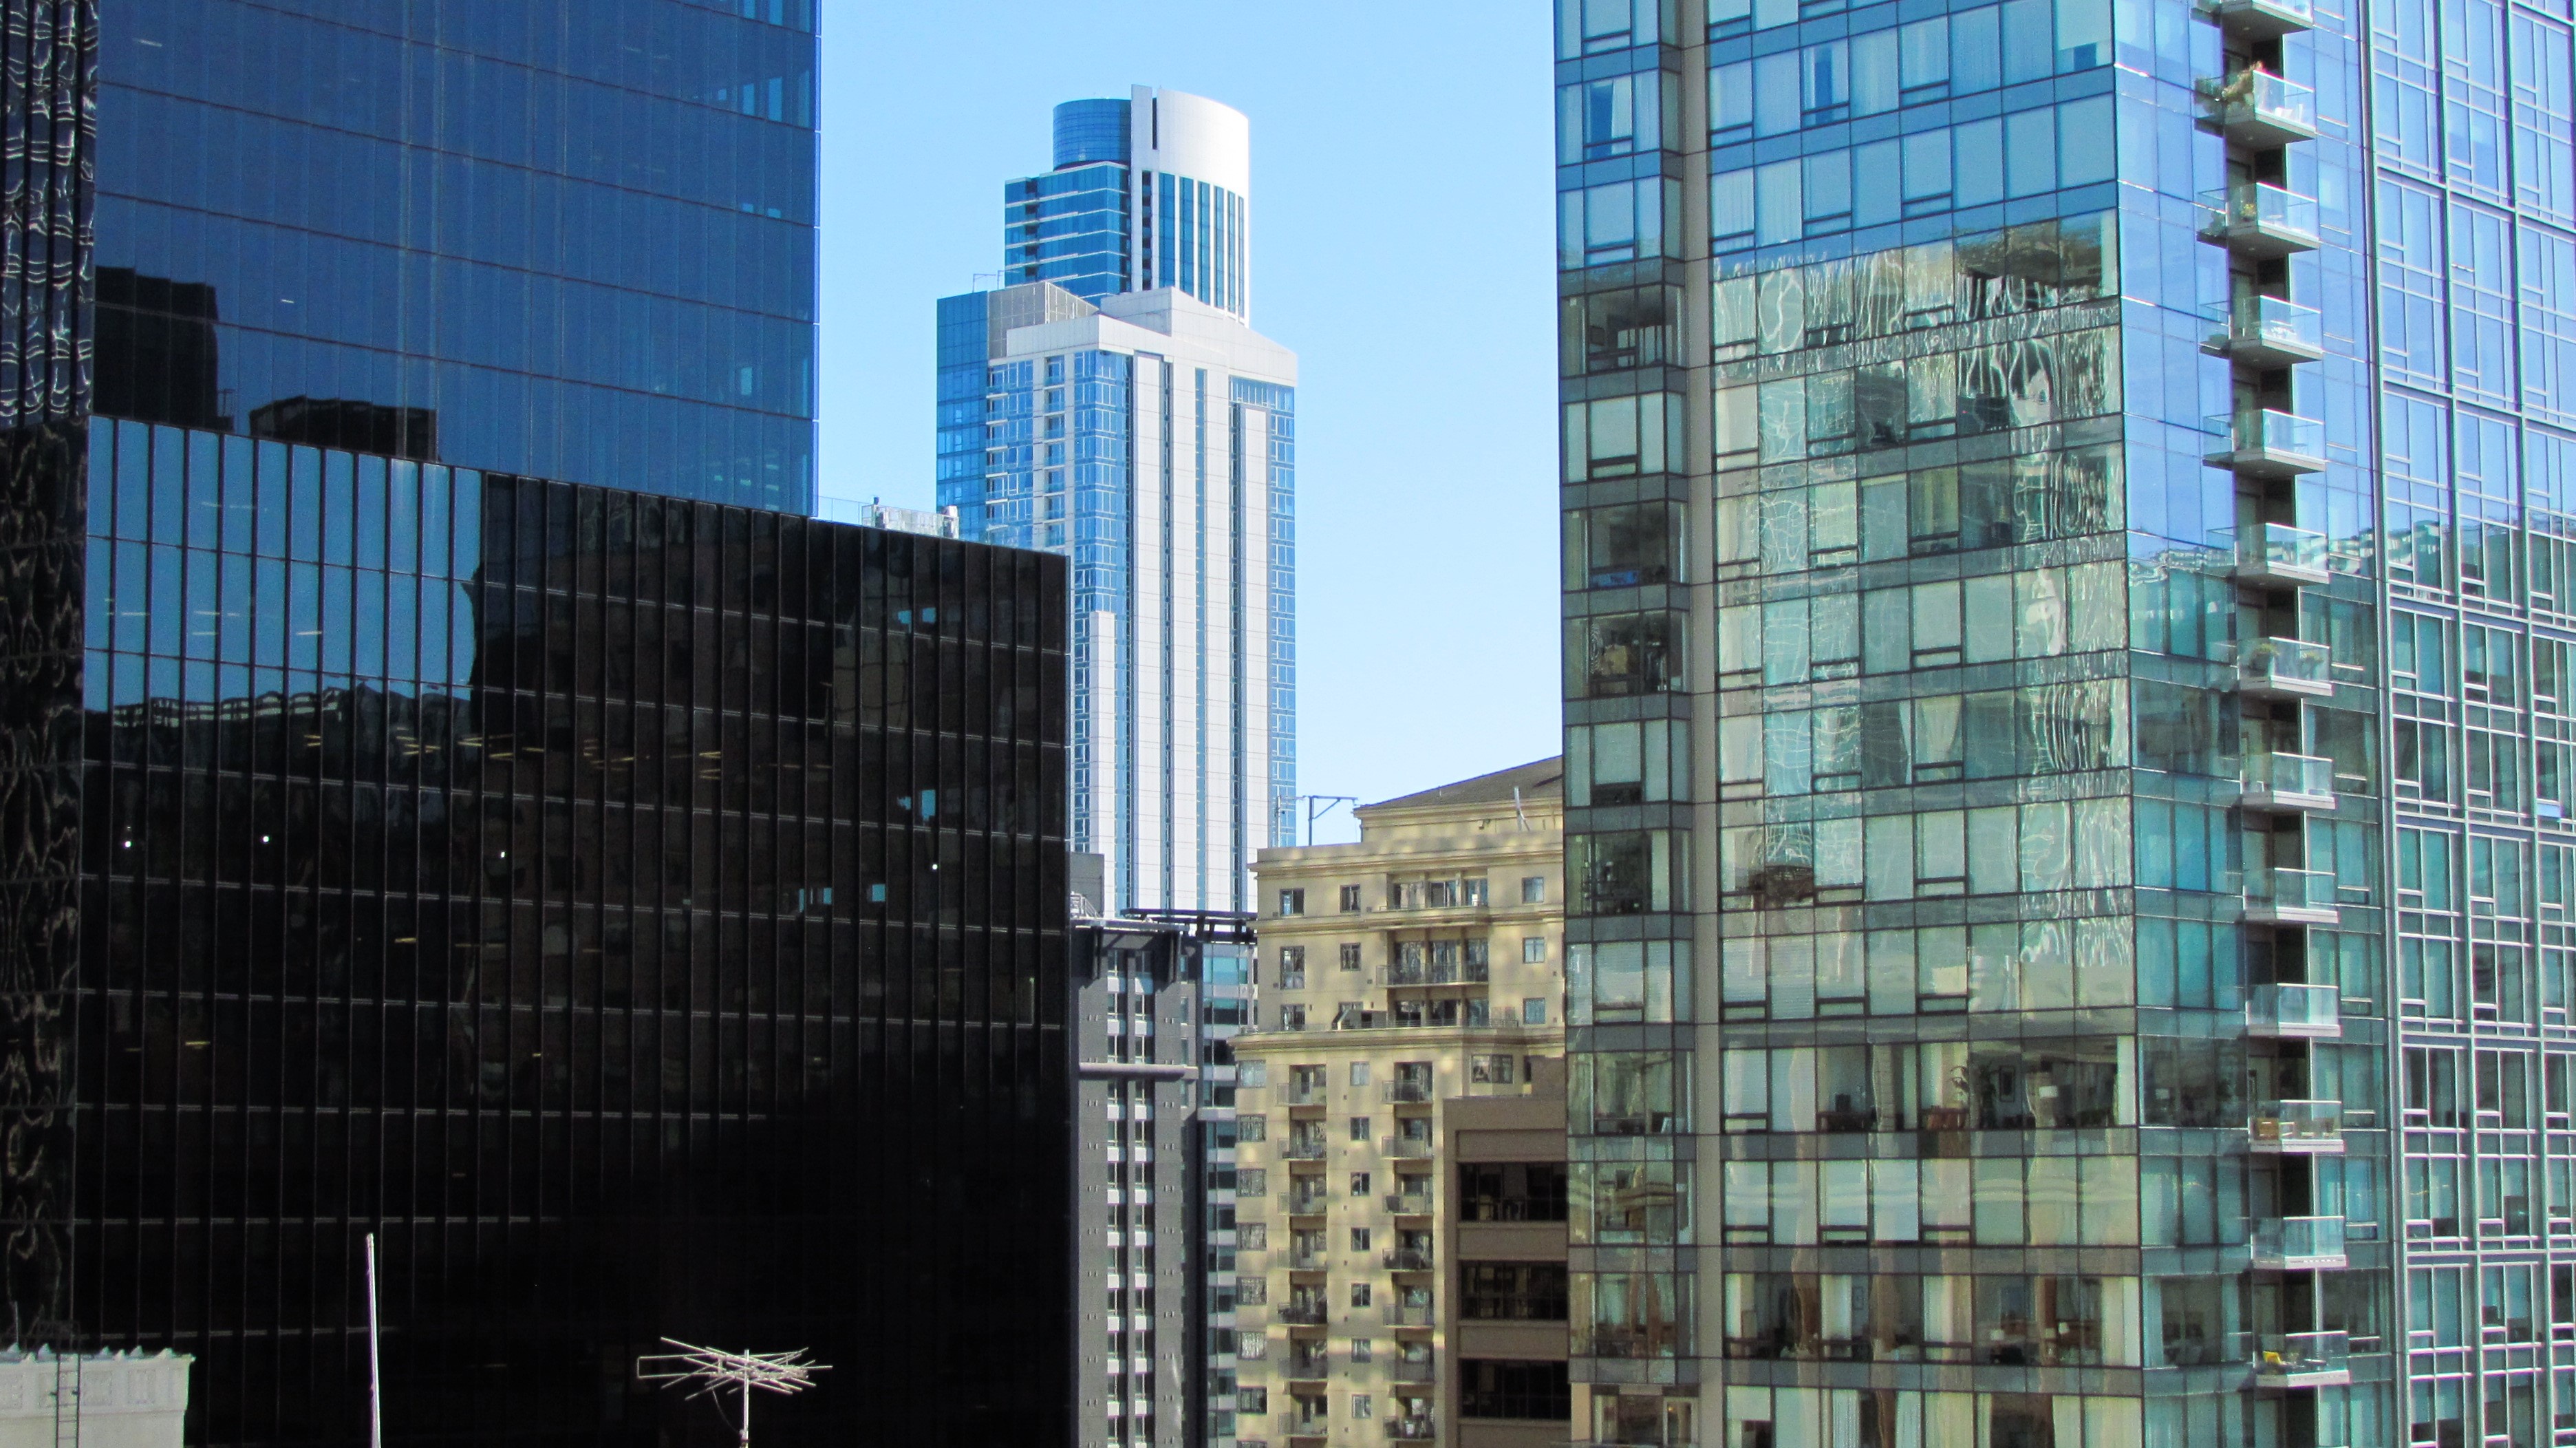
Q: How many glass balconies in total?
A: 13